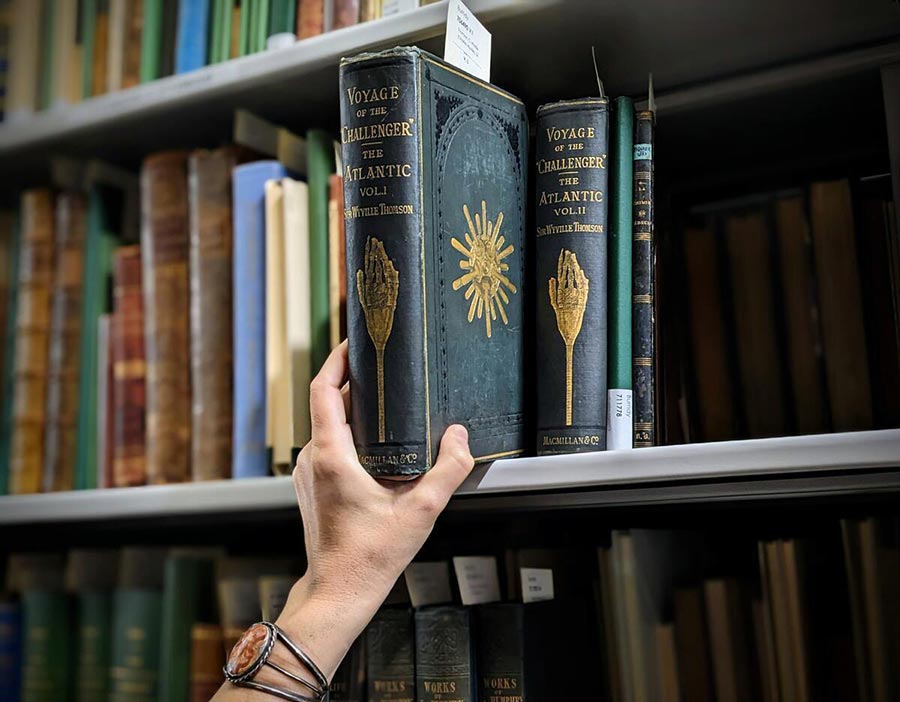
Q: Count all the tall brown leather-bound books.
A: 4